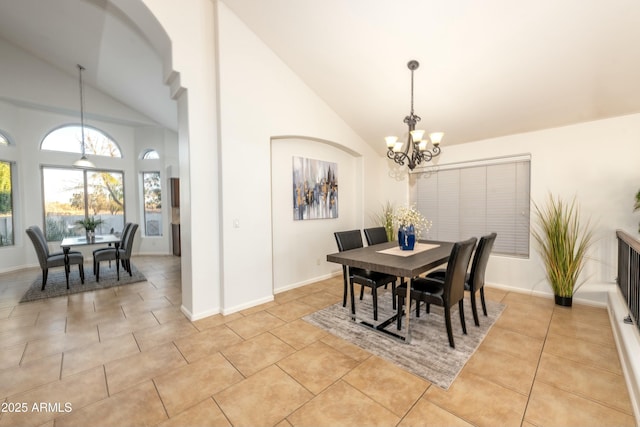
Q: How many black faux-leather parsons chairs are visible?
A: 4